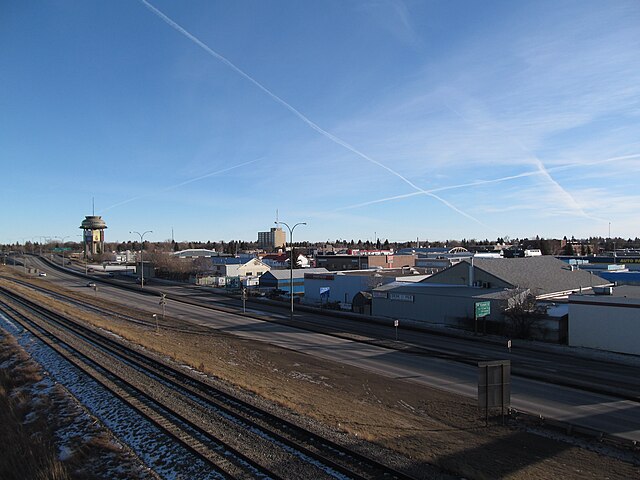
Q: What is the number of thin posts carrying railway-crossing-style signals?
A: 2